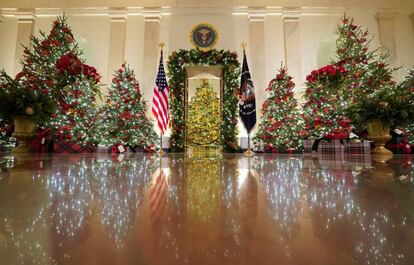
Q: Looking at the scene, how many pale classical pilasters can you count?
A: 6